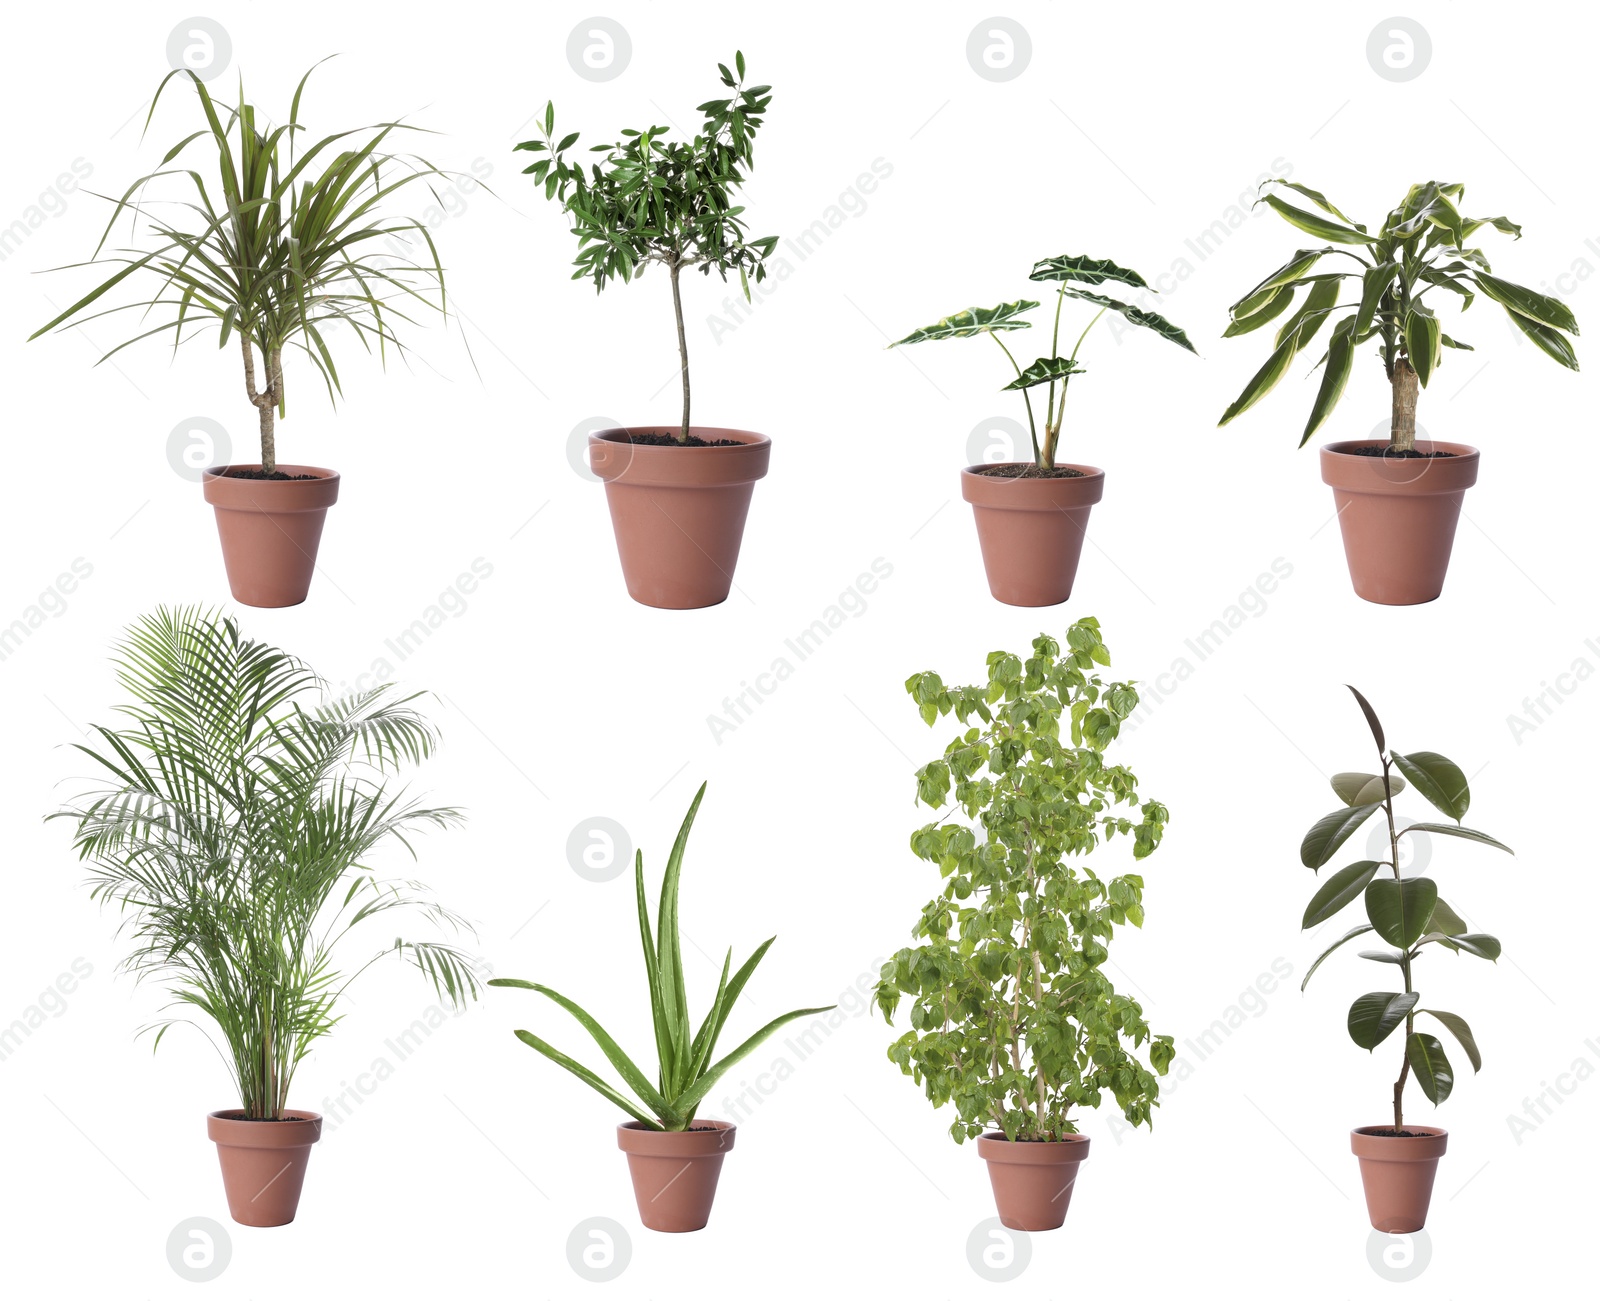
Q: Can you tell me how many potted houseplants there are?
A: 8